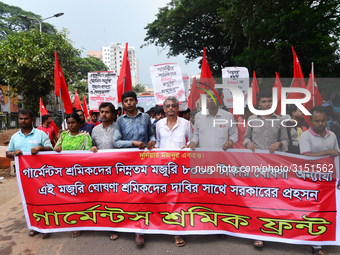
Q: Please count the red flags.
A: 11